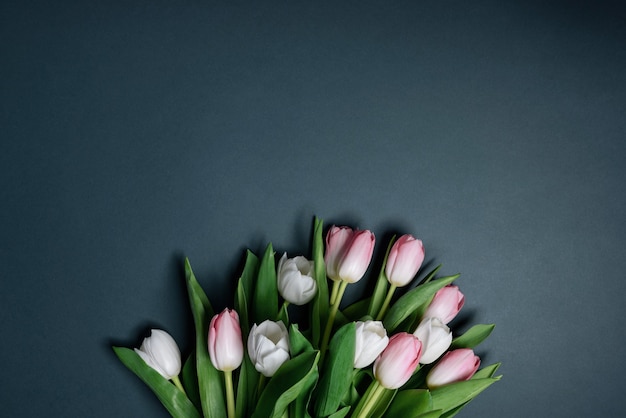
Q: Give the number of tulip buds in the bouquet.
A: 12